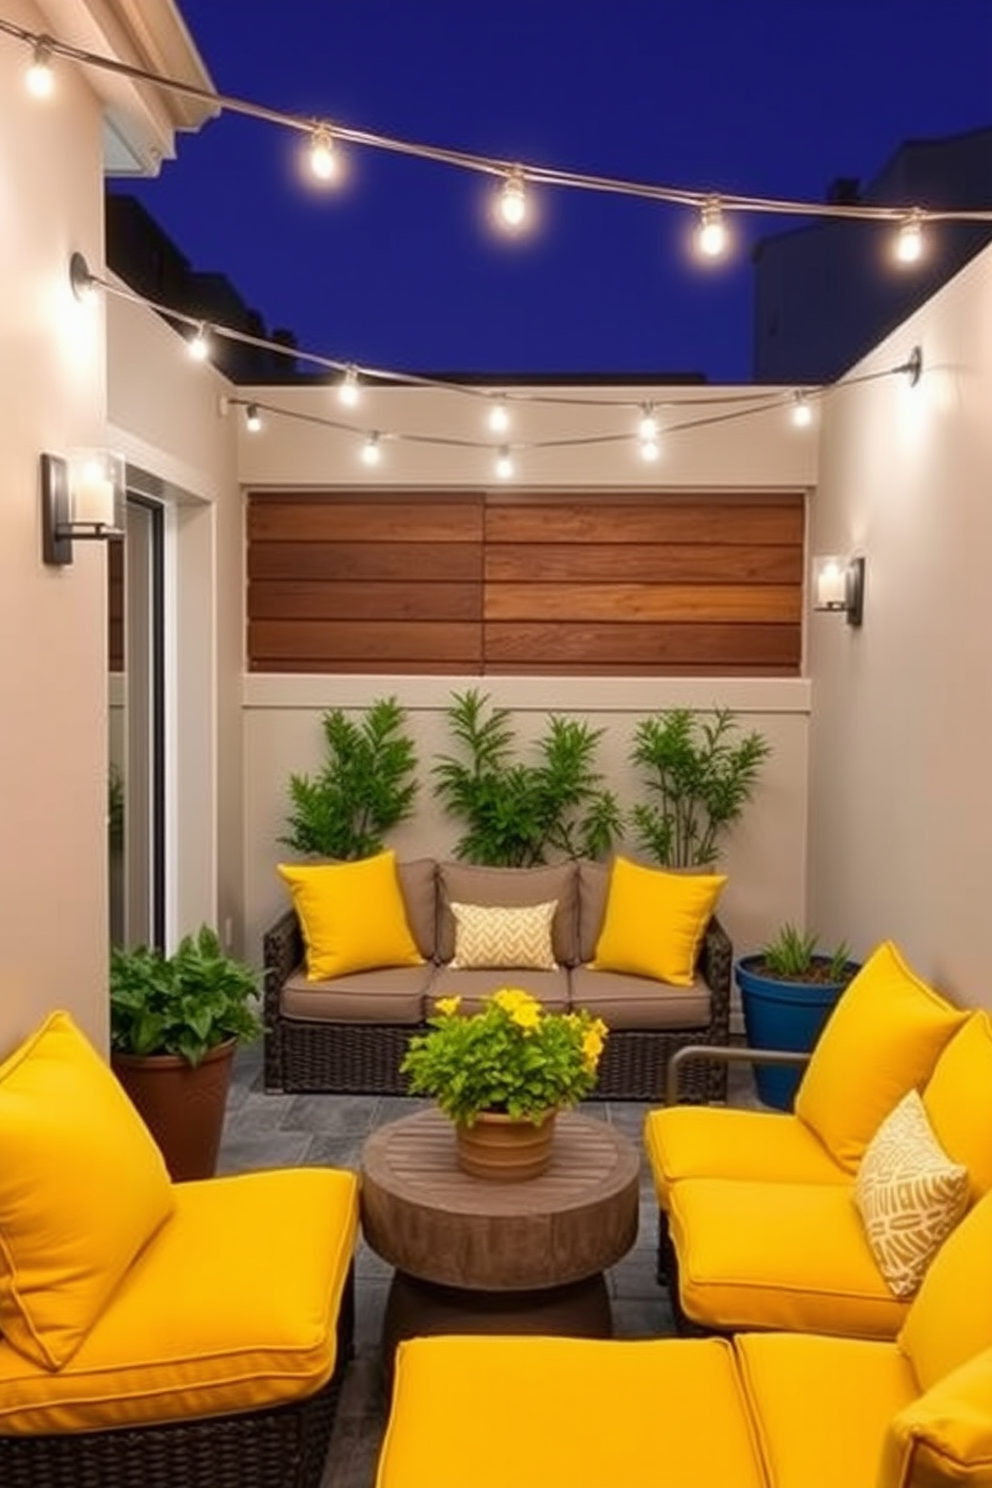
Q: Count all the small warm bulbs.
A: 14